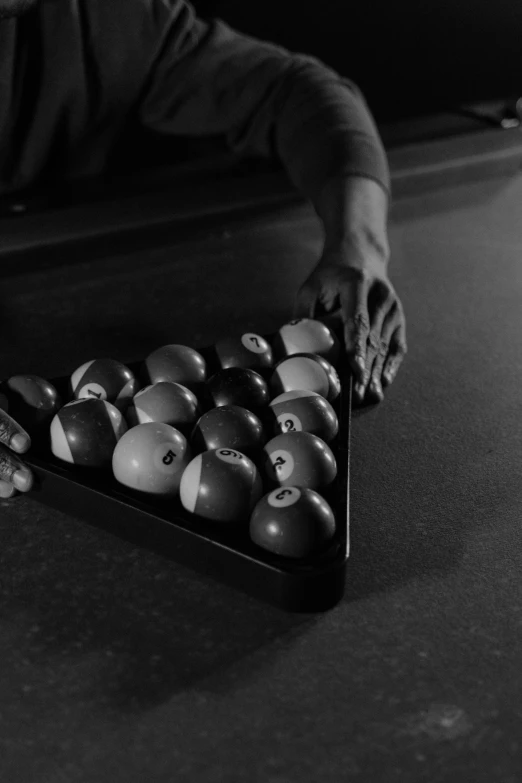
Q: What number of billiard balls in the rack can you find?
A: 15